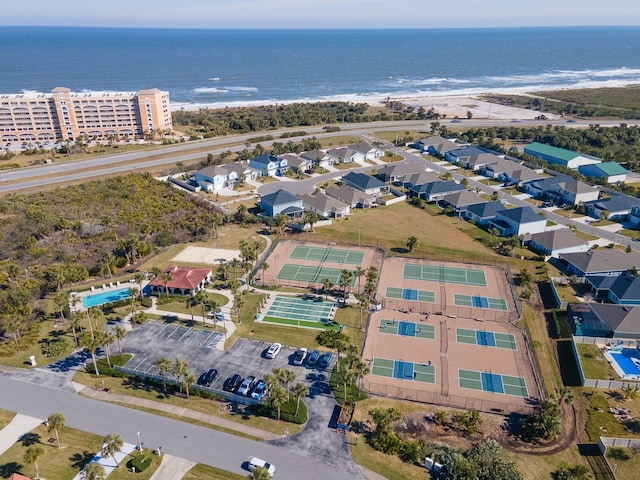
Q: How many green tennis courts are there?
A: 3